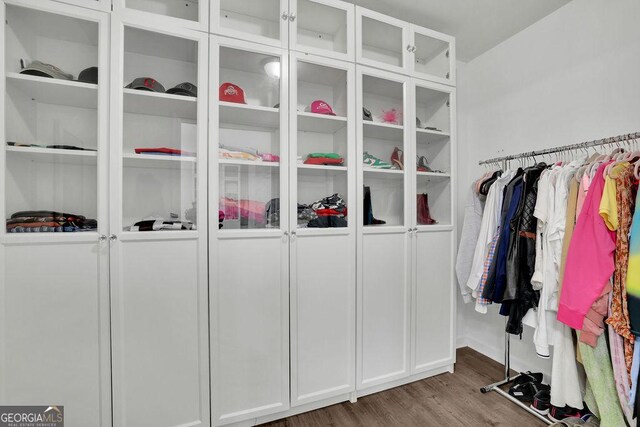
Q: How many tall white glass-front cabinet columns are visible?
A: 6